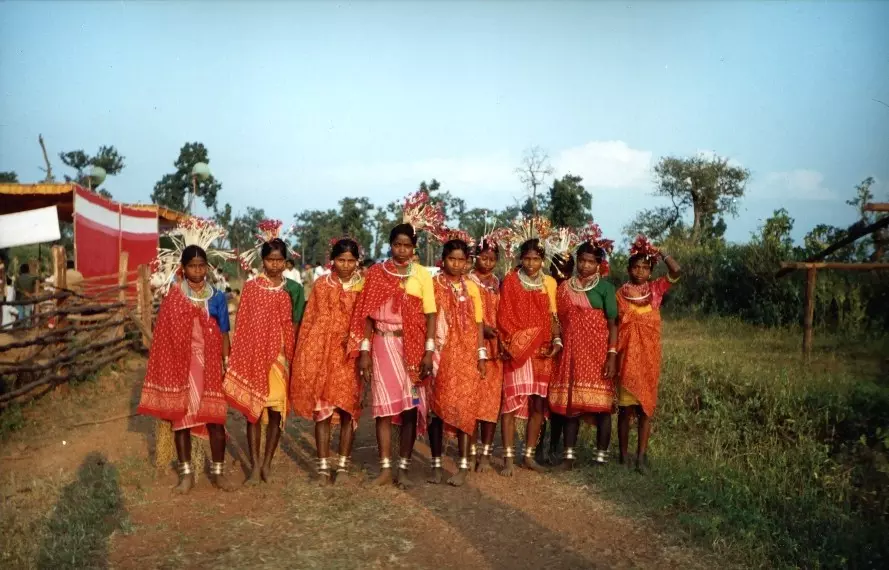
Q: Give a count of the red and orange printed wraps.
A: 9